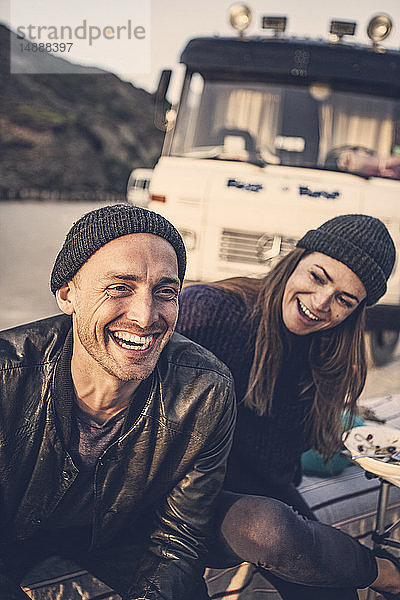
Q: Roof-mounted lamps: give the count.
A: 4